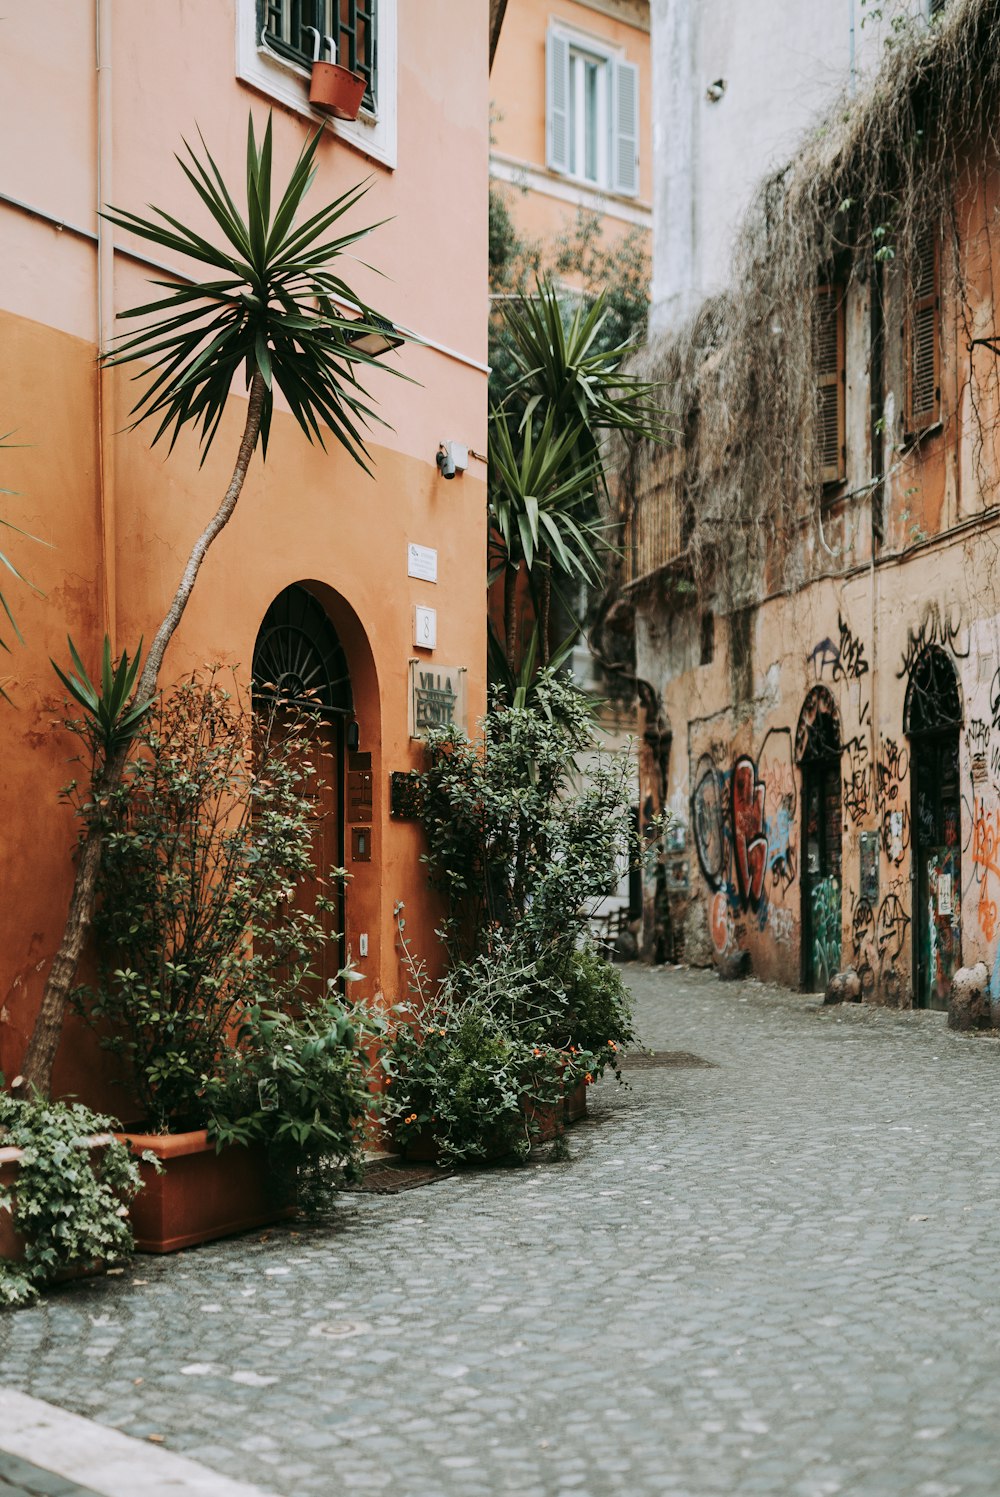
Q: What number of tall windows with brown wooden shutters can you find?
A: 2